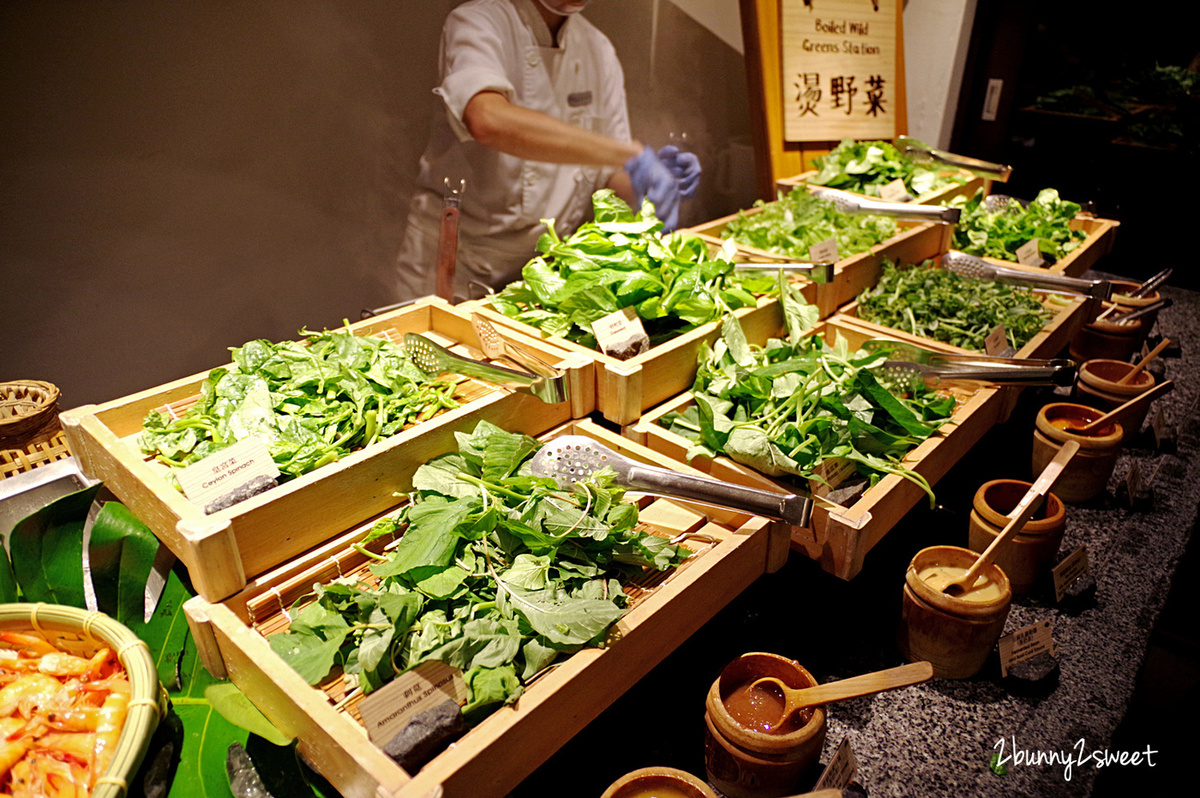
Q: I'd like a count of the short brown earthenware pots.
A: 8